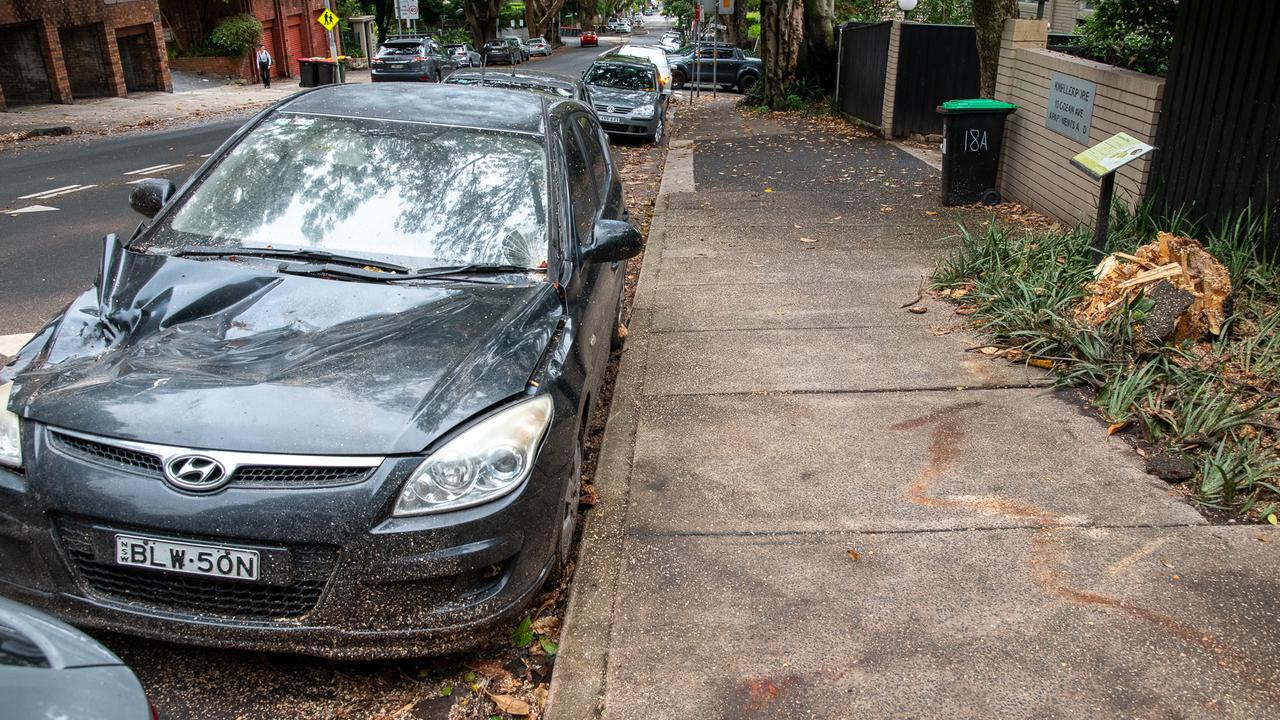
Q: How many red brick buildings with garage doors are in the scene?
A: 2